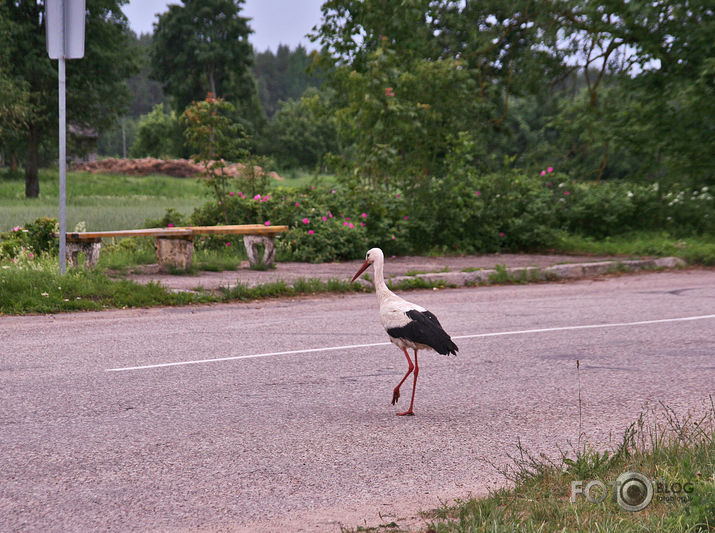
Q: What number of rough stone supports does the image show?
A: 3